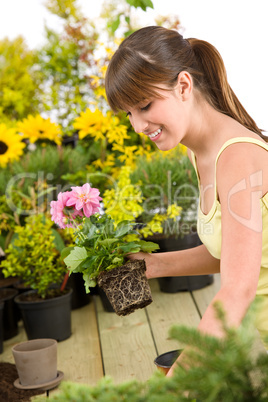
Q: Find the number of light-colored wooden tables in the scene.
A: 1